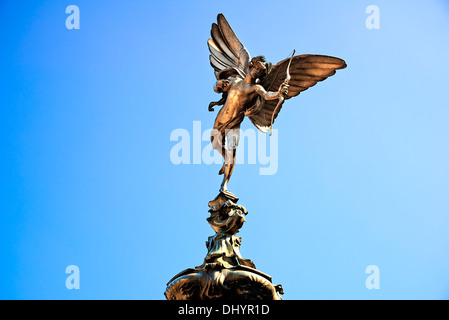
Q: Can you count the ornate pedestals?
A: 1